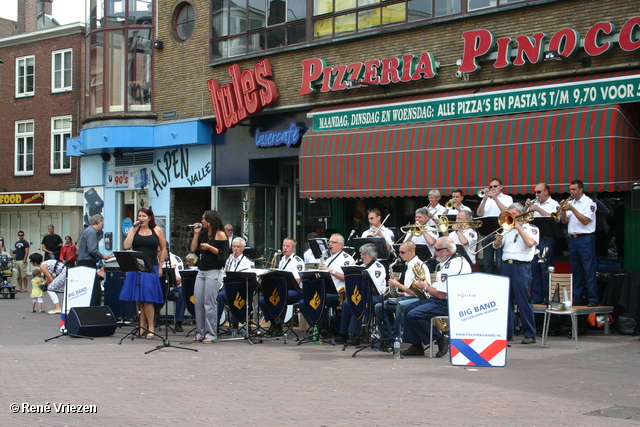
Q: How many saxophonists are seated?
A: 6